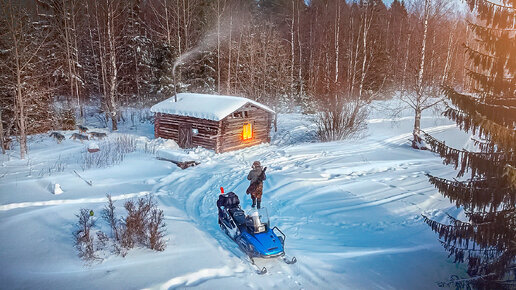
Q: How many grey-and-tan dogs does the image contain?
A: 4